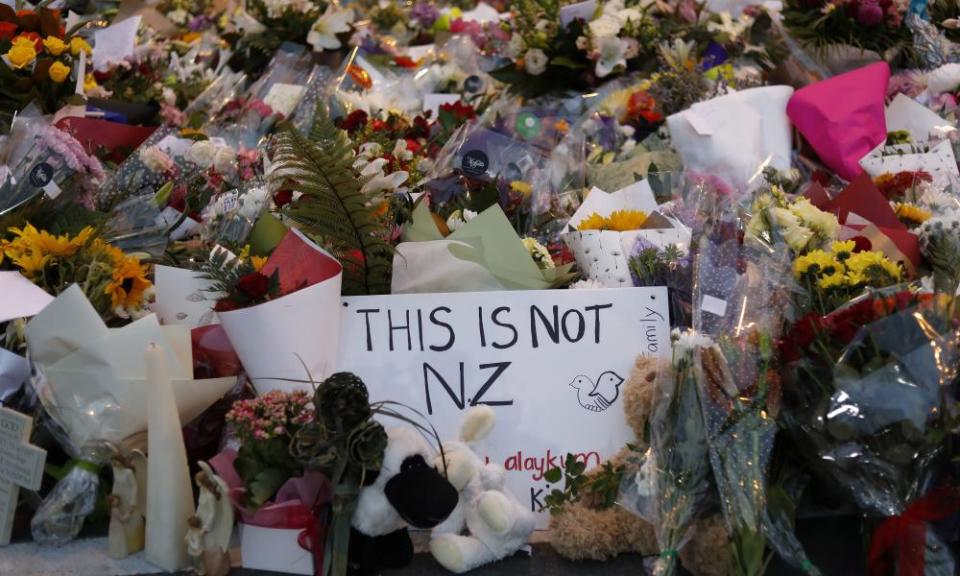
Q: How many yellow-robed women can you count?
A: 0